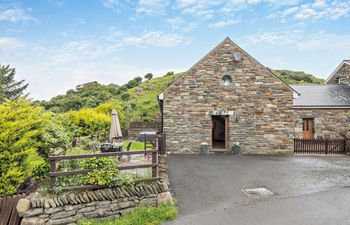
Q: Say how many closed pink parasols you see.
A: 0